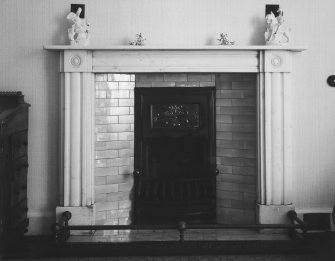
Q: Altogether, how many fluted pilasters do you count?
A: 2